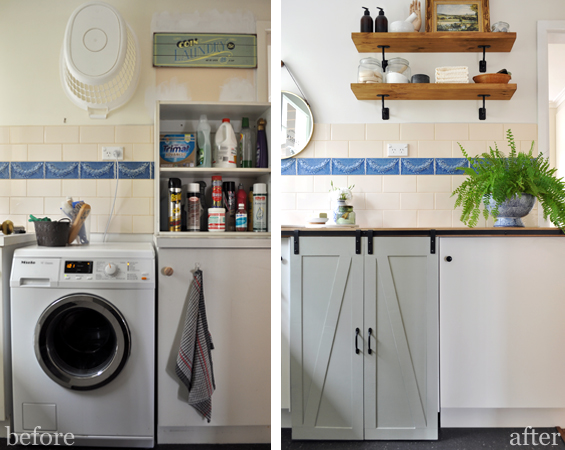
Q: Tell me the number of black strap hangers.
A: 4